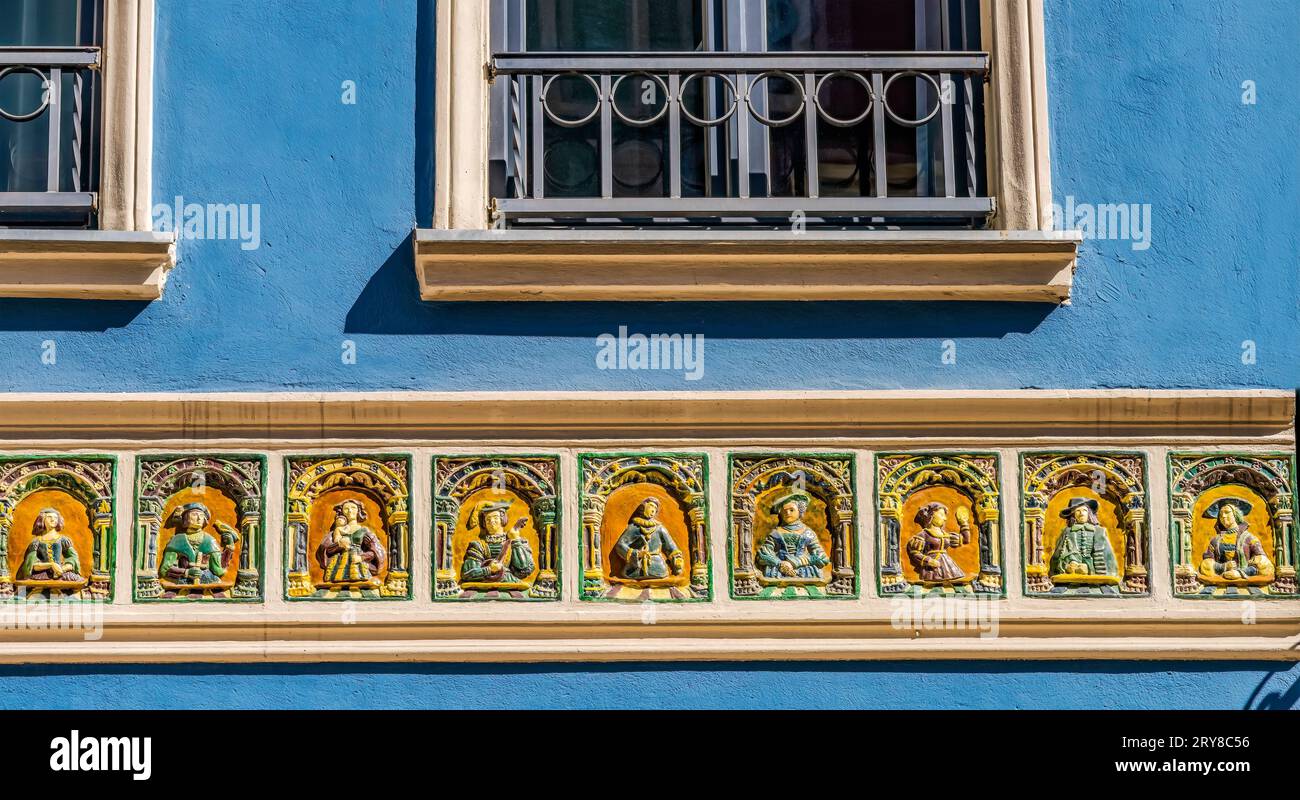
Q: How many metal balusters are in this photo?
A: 11